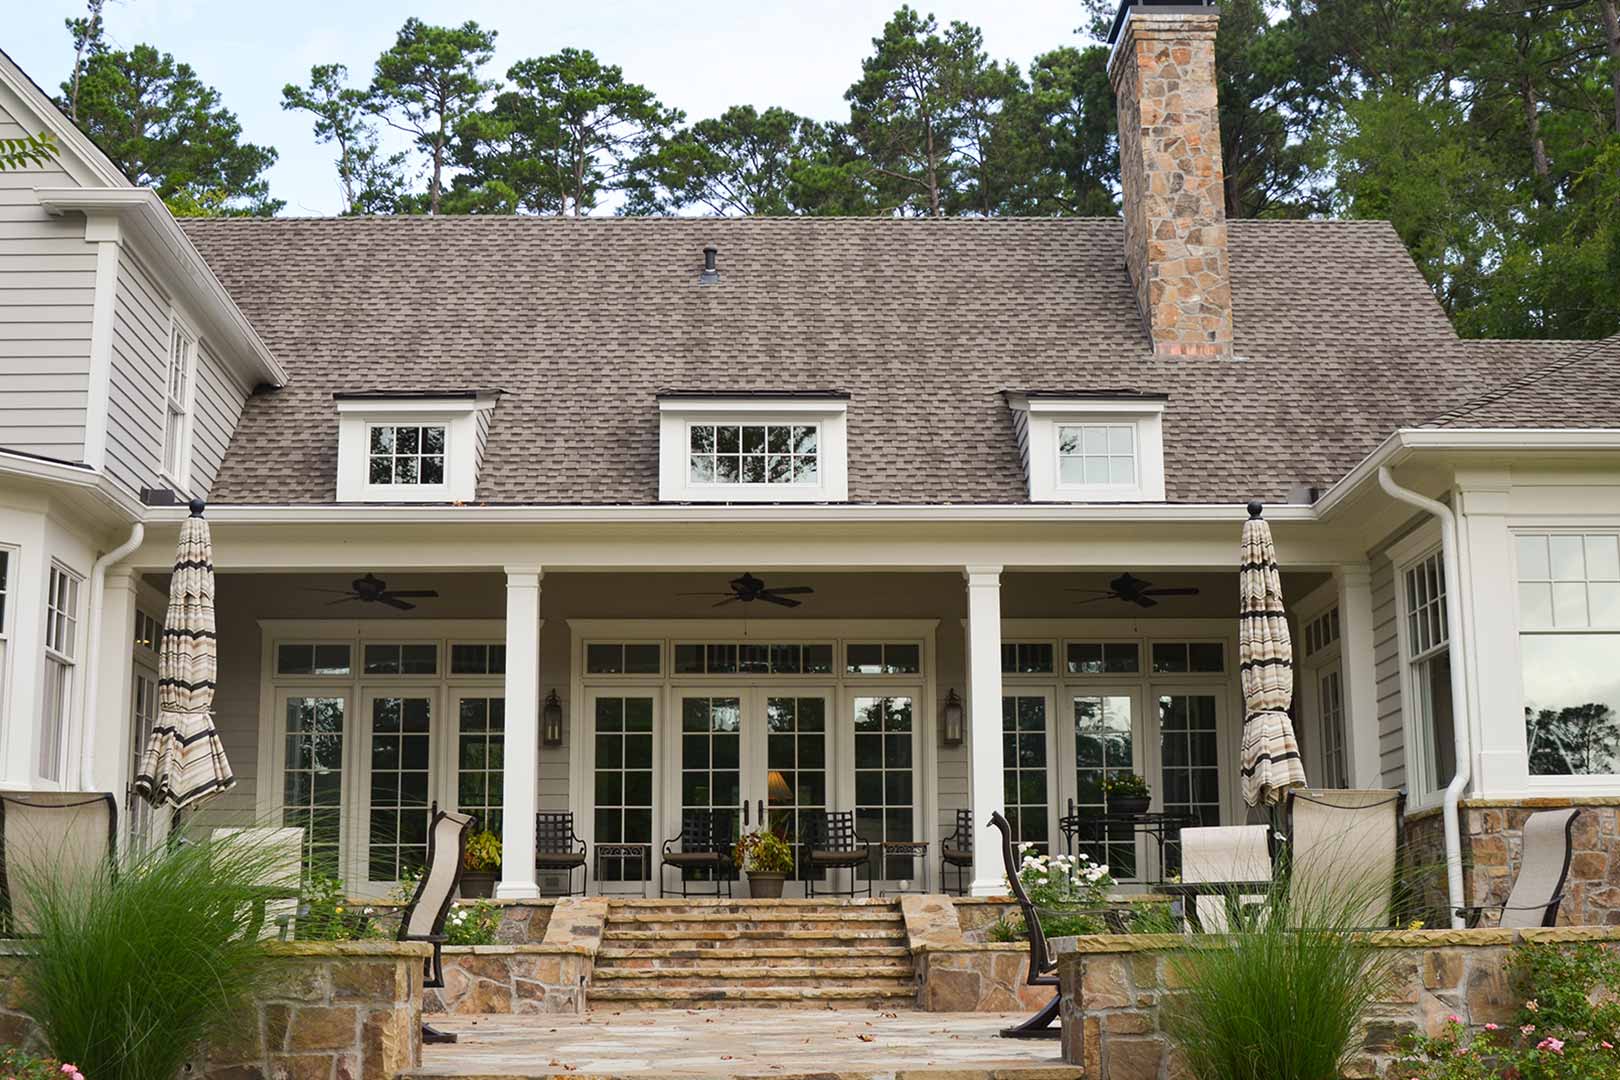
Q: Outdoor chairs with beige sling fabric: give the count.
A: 7